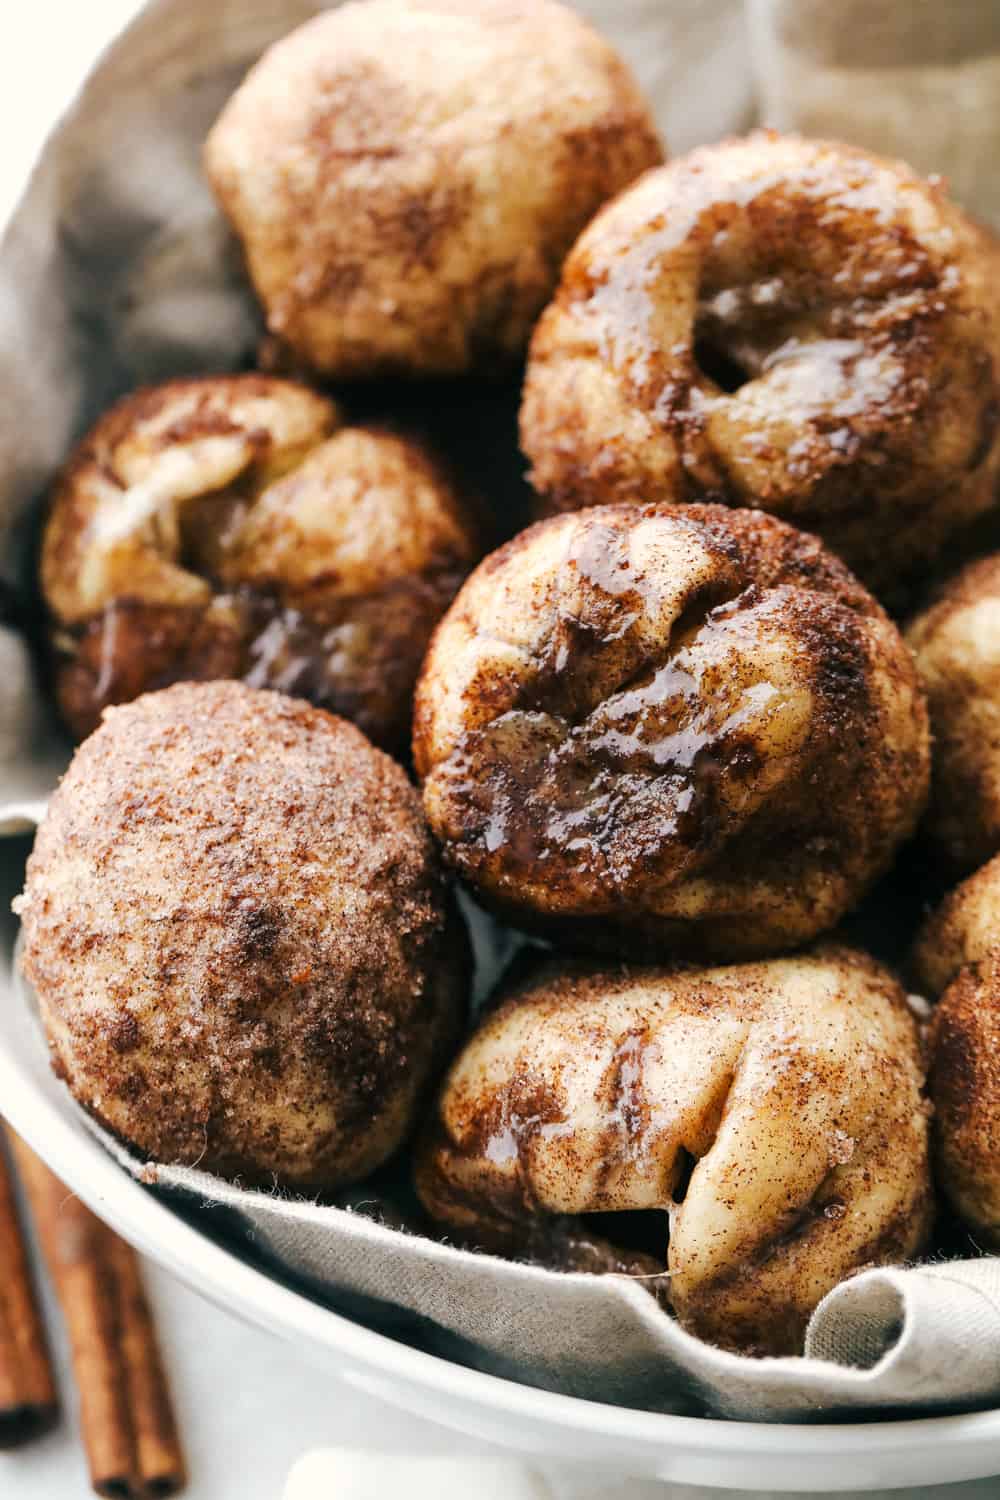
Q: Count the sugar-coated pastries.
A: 8